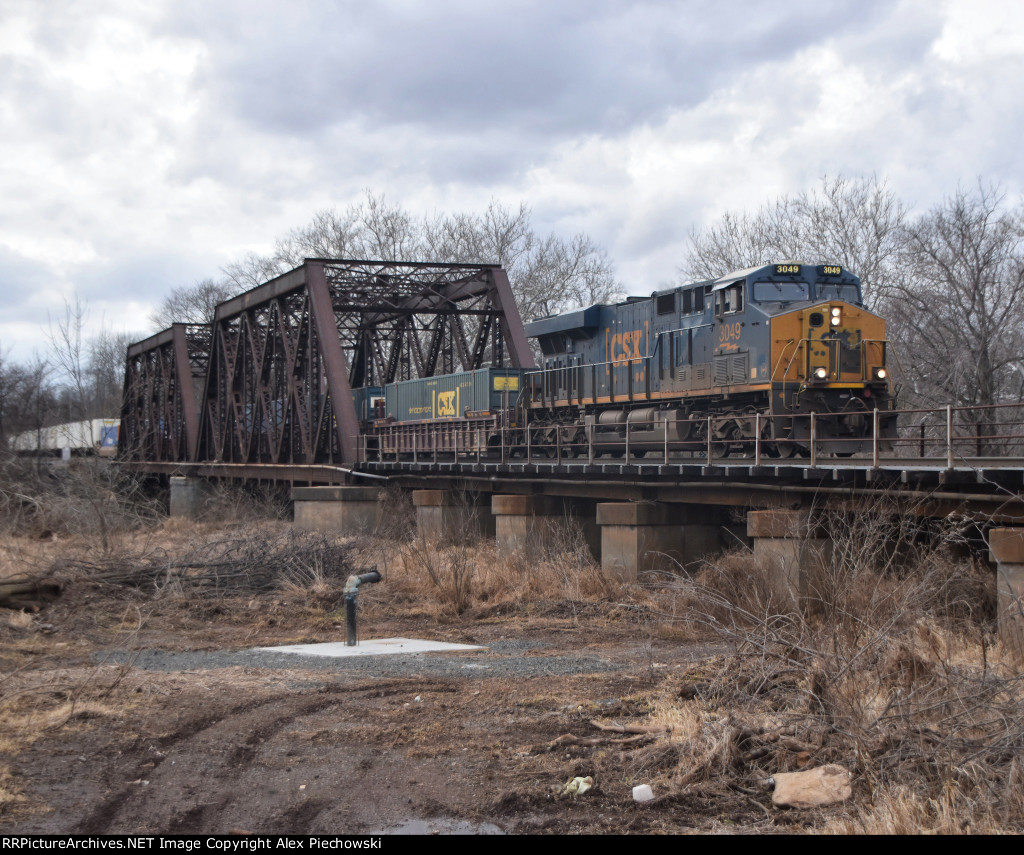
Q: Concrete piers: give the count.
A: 7